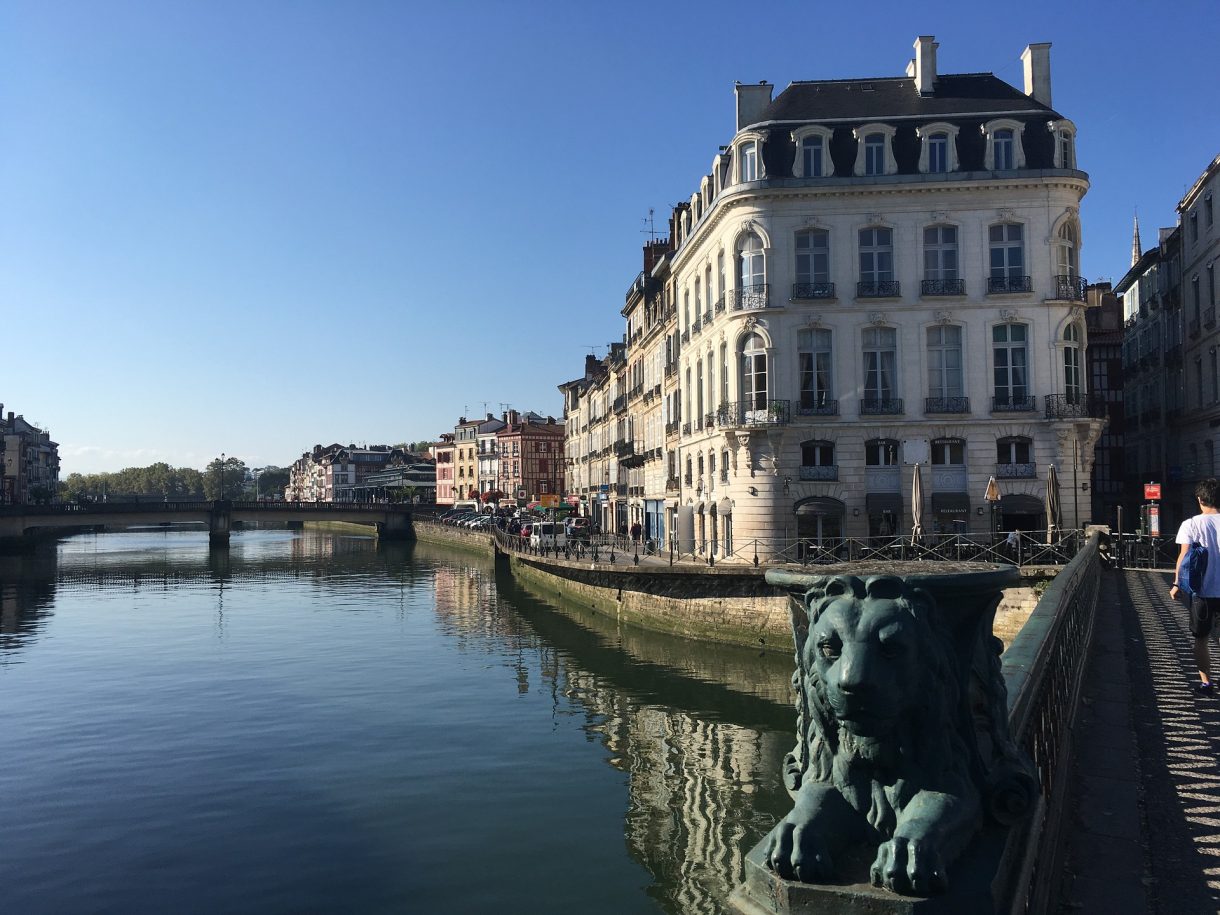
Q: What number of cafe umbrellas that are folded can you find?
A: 2